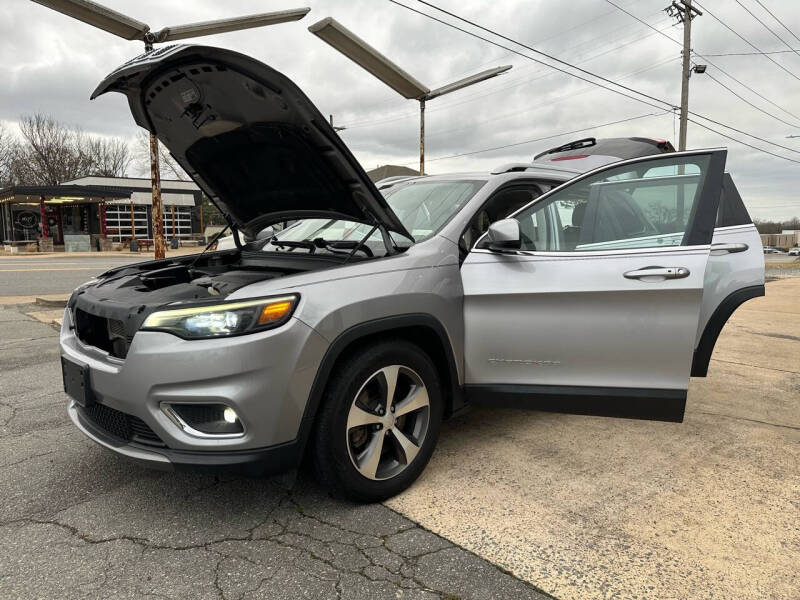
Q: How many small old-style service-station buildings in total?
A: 1